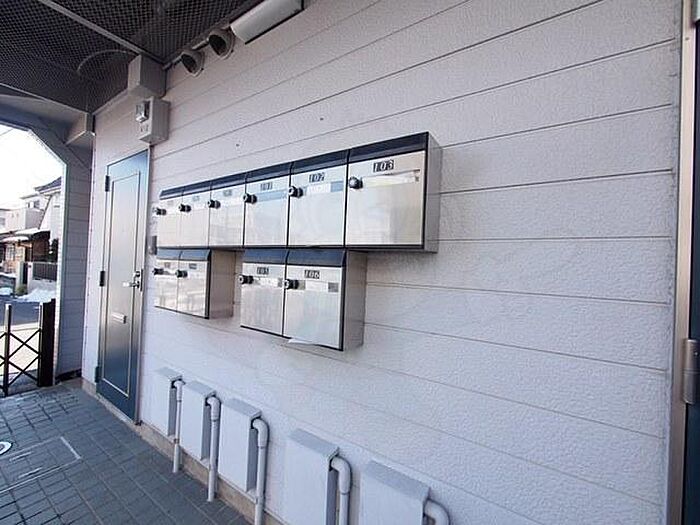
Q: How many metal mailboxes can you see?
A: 10